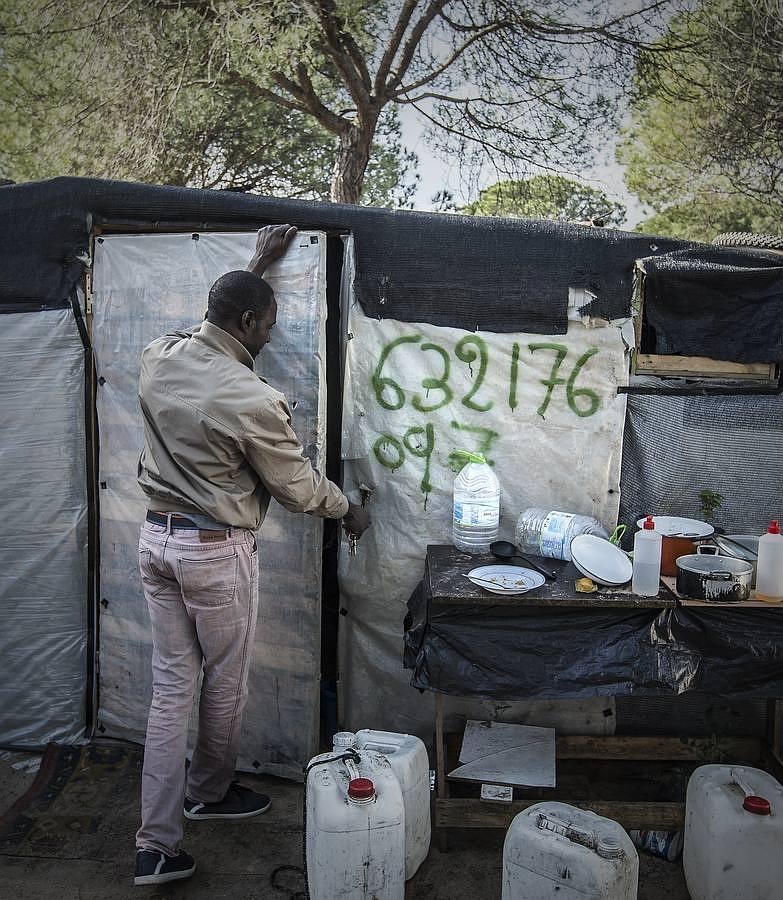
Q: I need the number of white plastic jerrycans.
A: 4